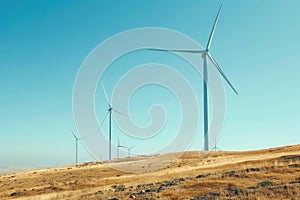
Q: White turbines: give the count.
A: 6